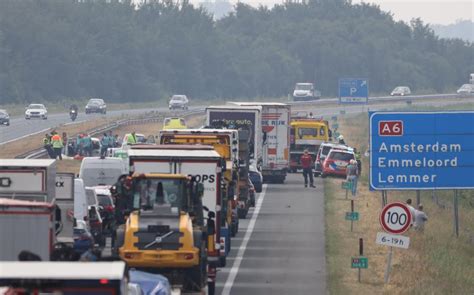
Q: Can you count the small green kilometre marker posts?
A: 3